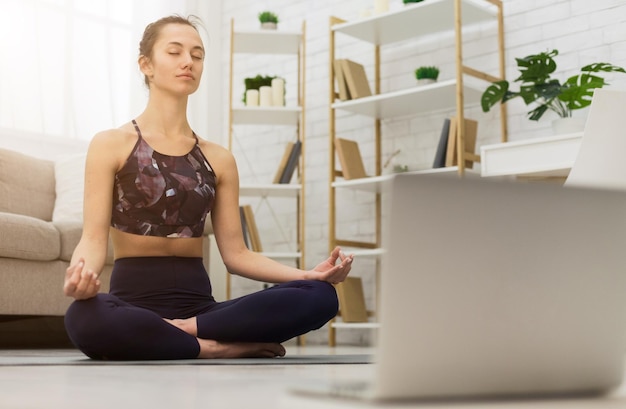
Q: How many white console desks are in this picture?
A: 1